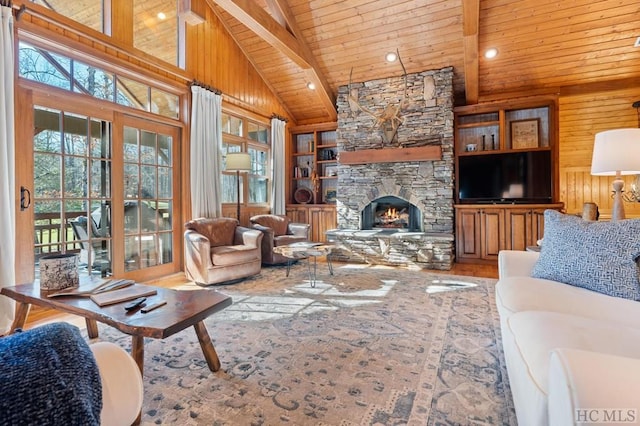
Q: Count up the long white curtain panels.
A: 3